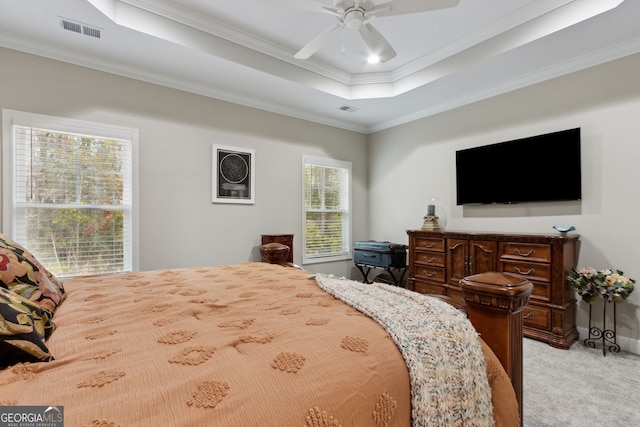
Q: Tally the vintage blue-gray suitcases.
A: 1